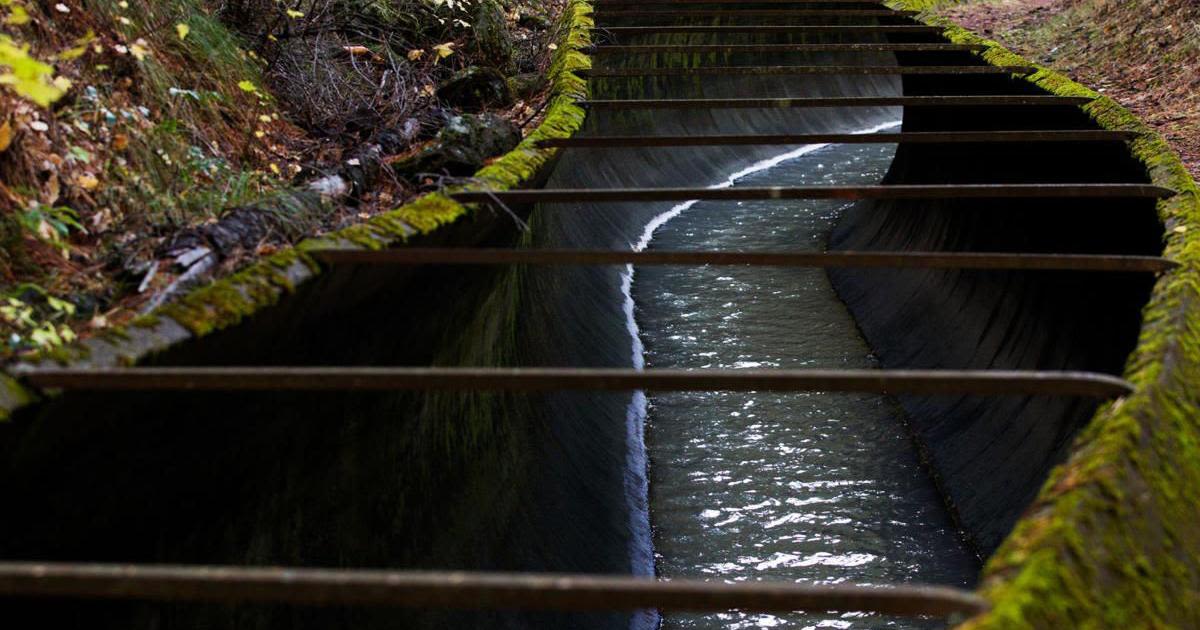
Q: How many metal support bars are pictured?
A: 11